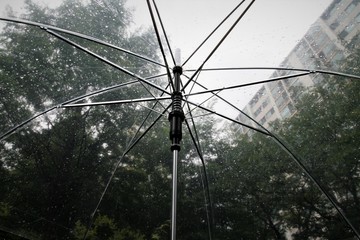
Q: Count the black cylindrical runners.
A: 1